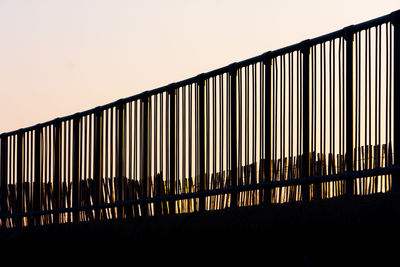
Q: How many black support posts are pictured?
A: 15